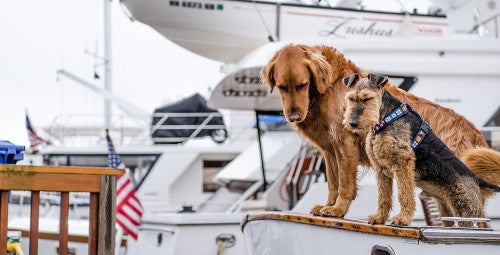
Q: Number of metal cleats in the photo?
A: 1